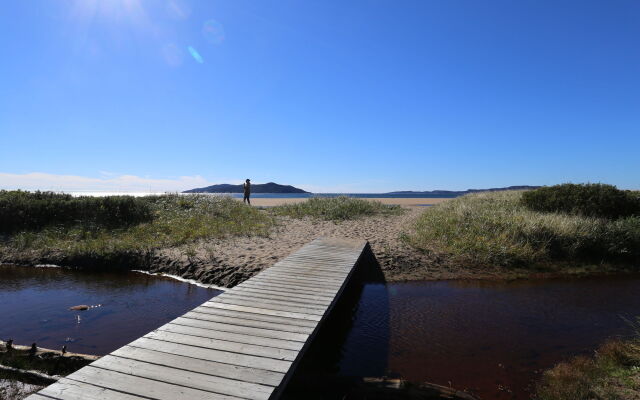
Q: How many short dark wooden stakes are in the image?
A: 3